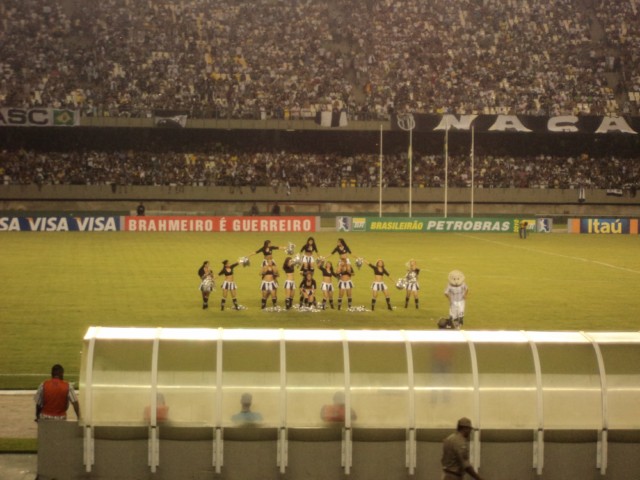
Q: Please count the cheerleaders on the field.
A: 12